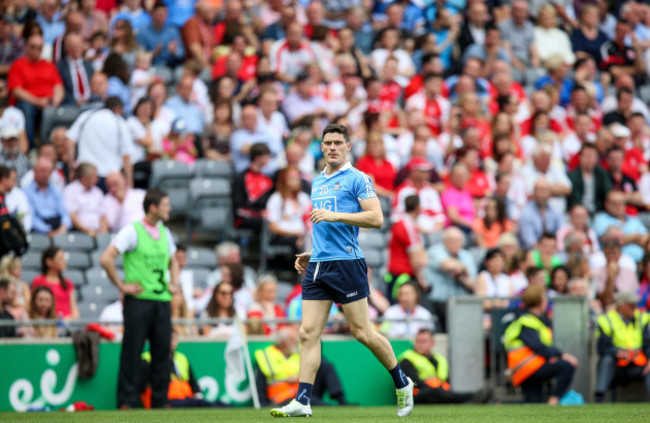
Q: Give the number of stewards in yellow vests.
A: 5